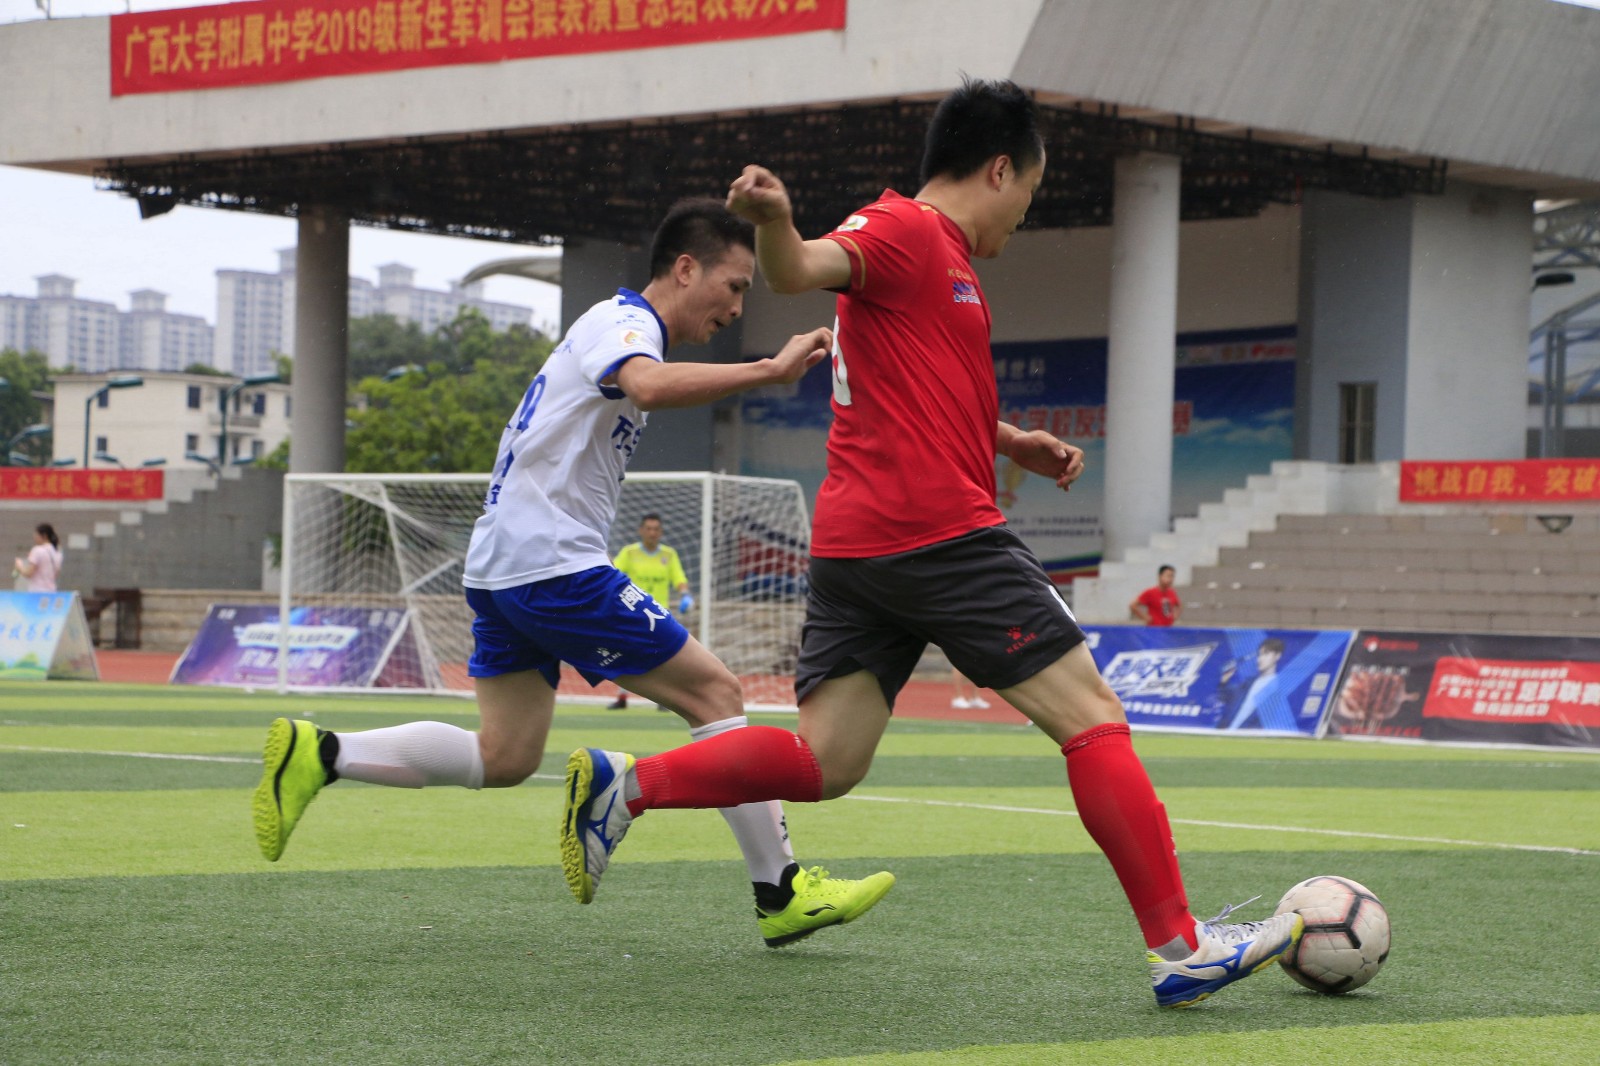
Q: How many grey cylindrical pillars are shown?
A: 2